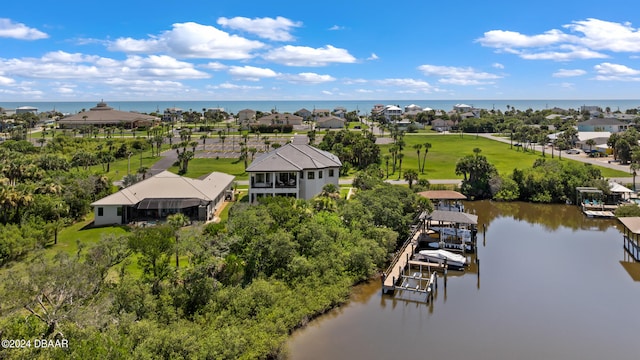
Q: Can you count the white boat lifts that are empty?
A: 1